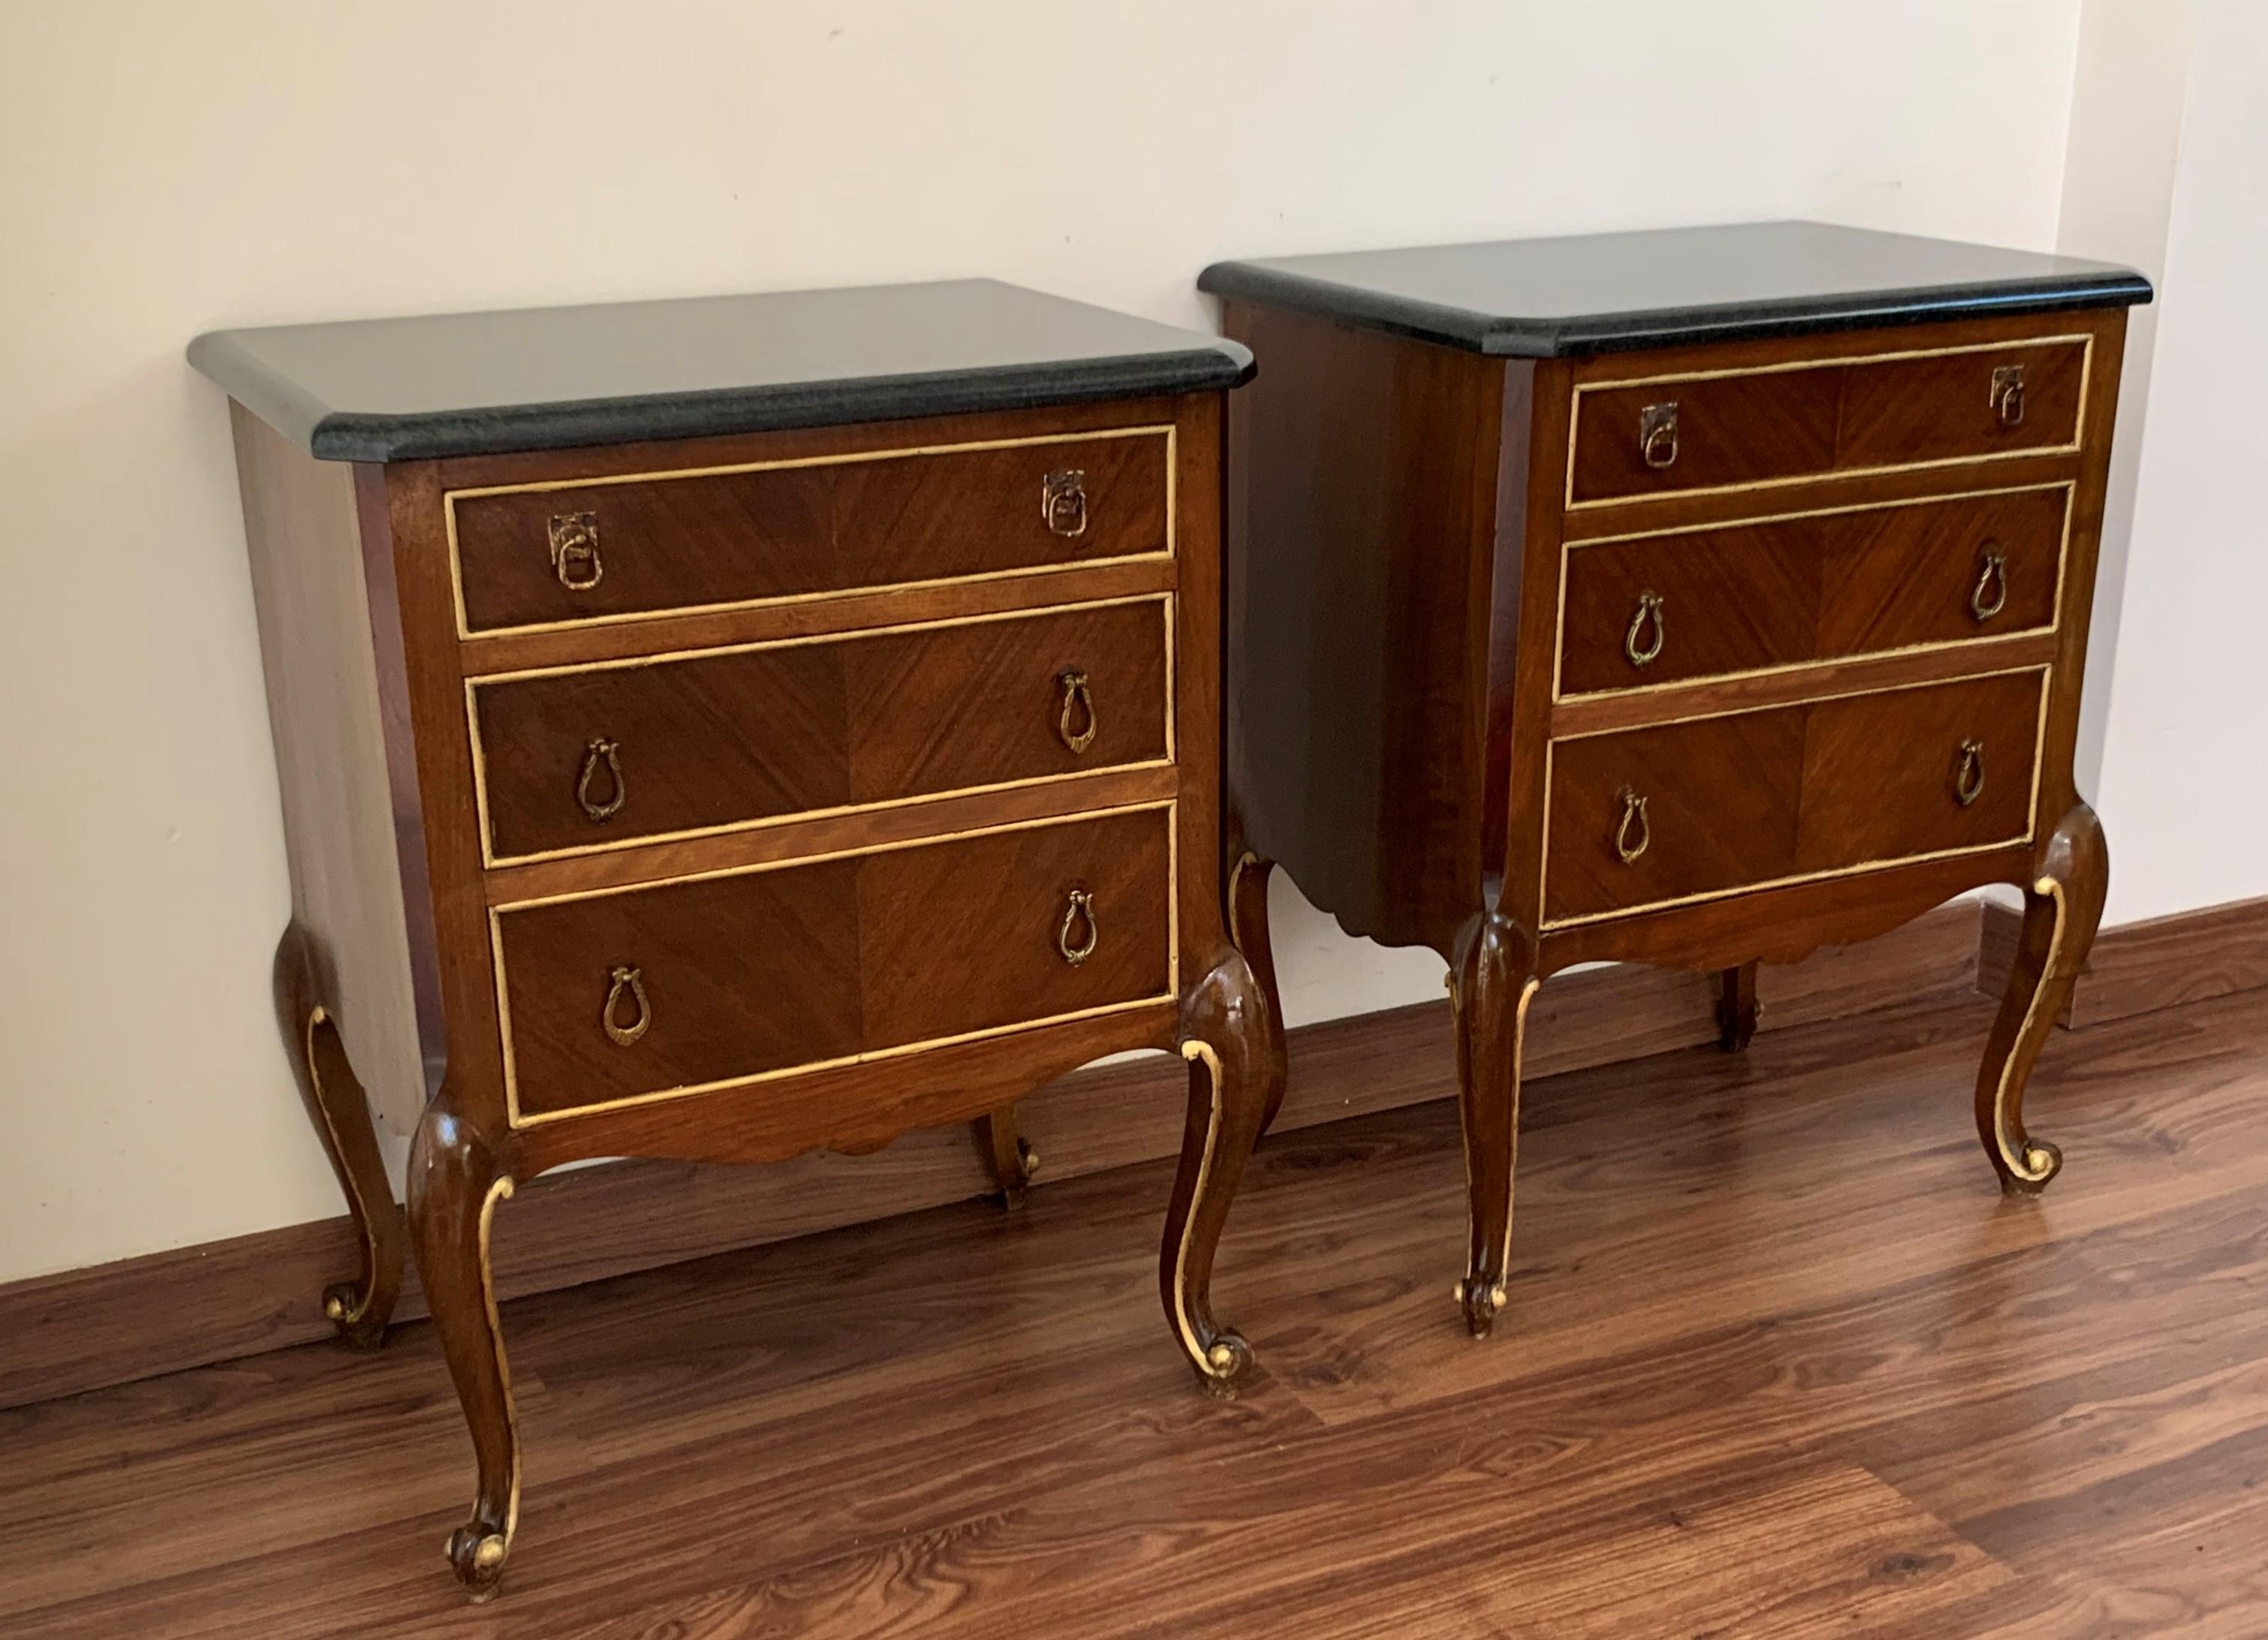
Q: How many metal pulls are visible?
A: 12